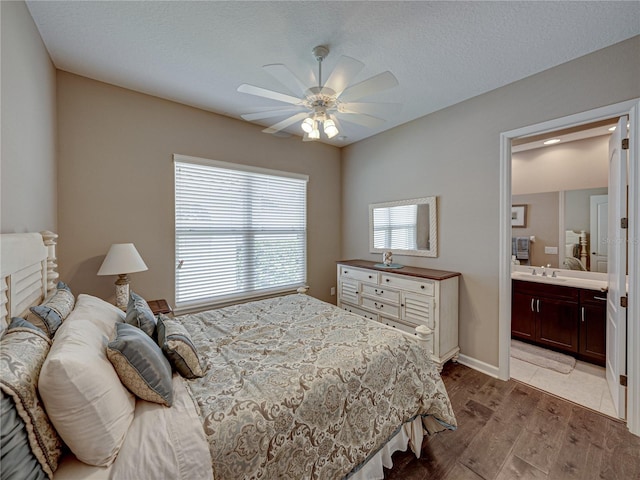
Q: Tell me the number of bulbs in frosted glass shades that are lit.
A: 4